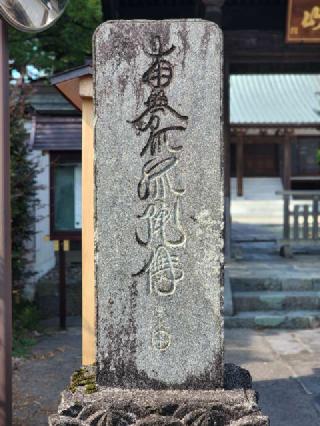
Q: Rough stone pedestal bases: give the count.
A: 1